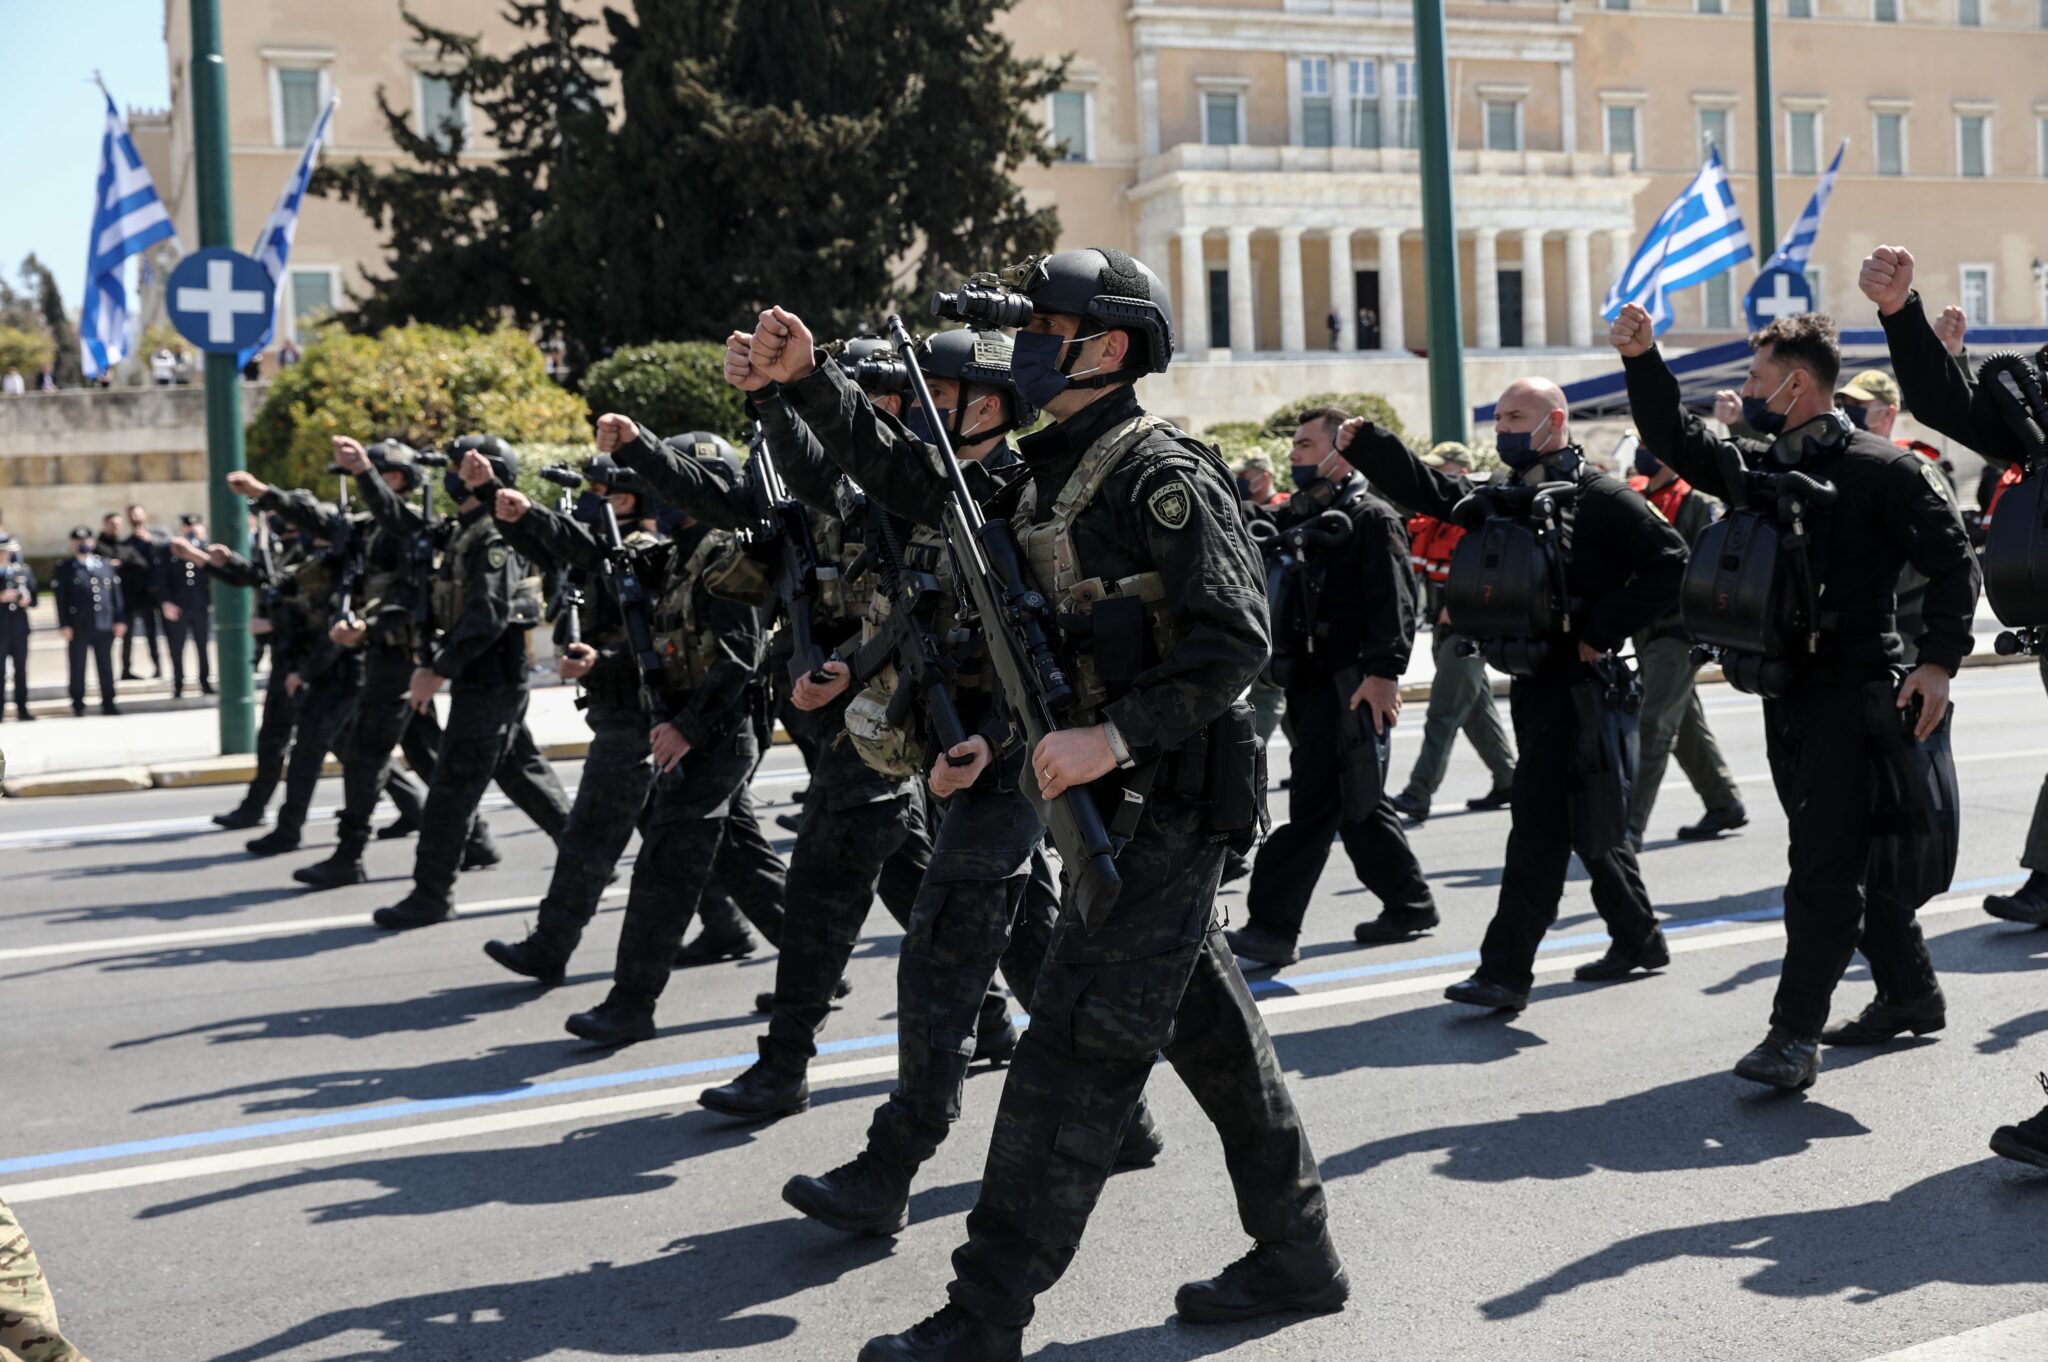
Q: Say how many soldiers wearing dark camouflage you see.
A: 9